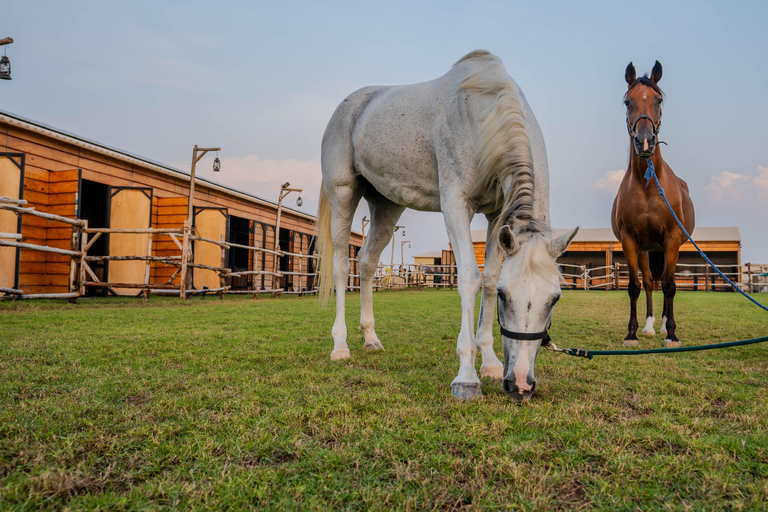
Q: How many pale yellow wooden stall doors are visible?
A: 3